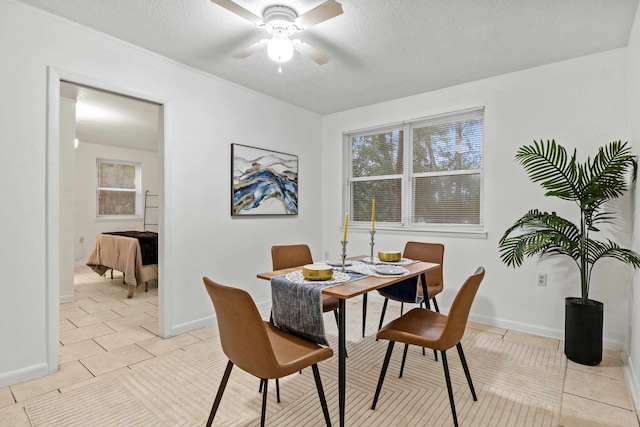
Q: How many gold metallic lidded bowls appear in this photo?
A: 2